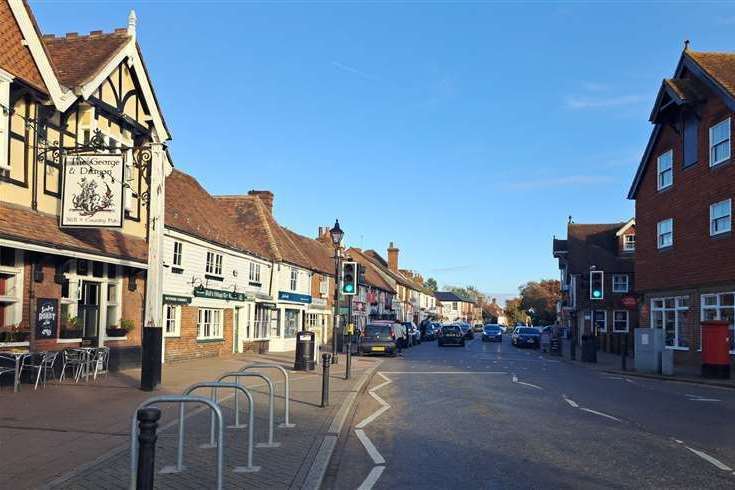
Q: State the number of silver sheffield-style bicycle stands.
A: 4